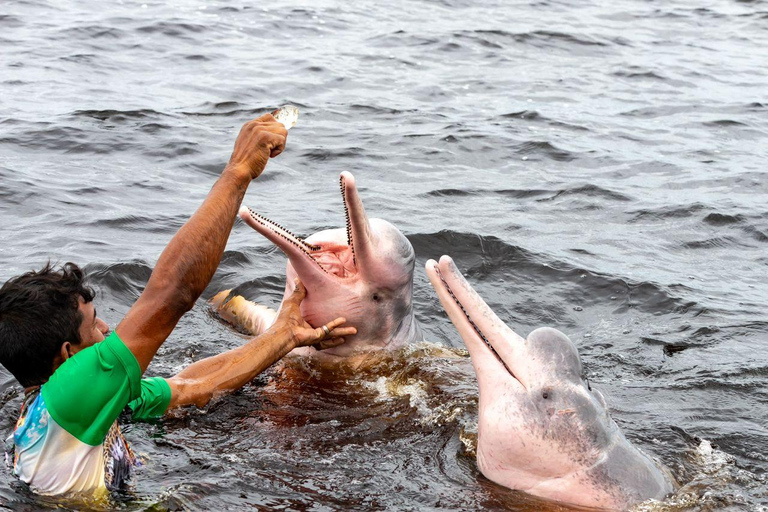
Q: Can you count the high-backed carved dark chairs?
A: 0